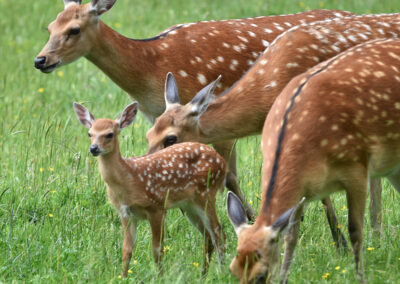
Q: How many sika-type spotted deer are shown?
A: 4